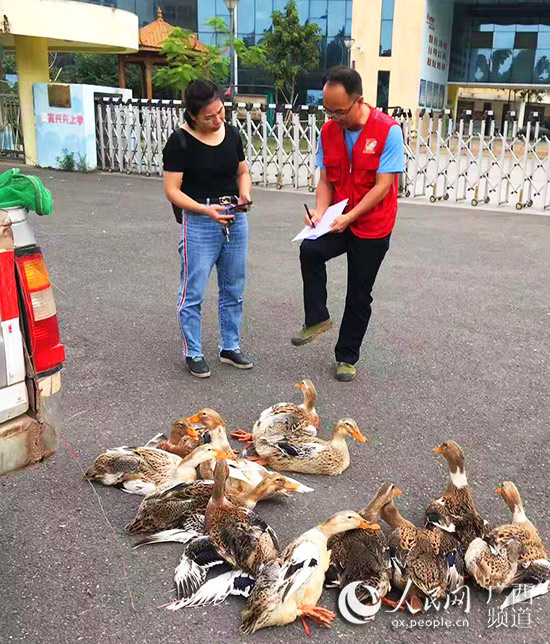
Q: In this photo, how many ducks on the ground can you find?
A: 12